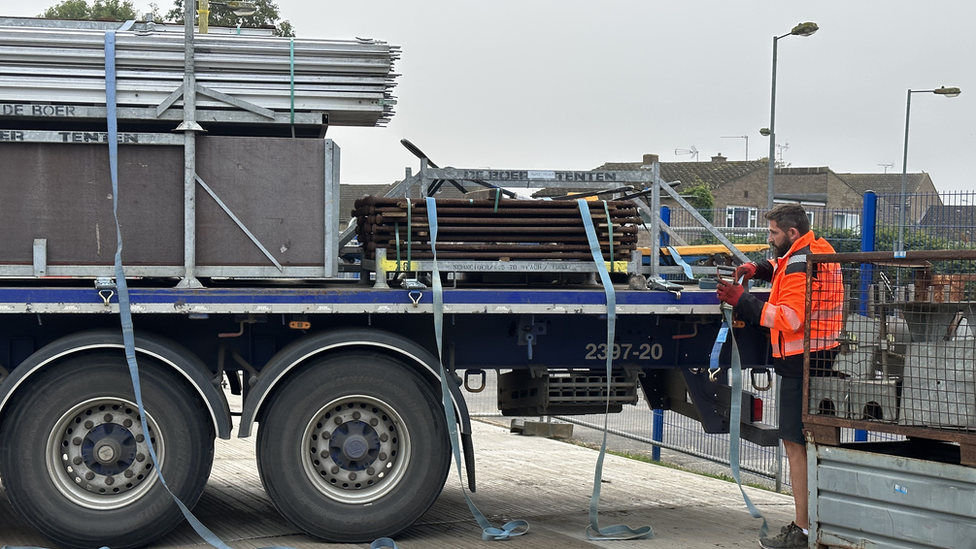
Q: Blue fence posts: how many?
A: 2